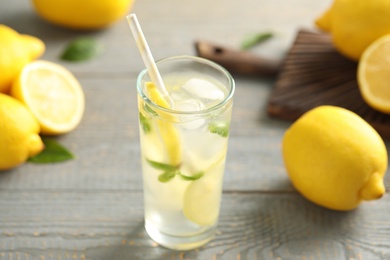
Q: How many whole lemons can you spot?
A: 5